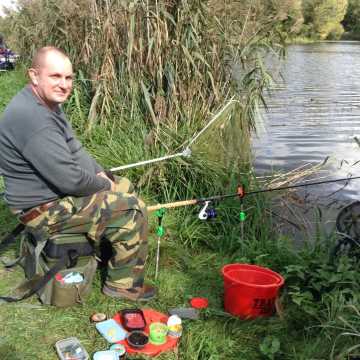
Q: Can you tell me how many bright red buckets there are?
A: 1